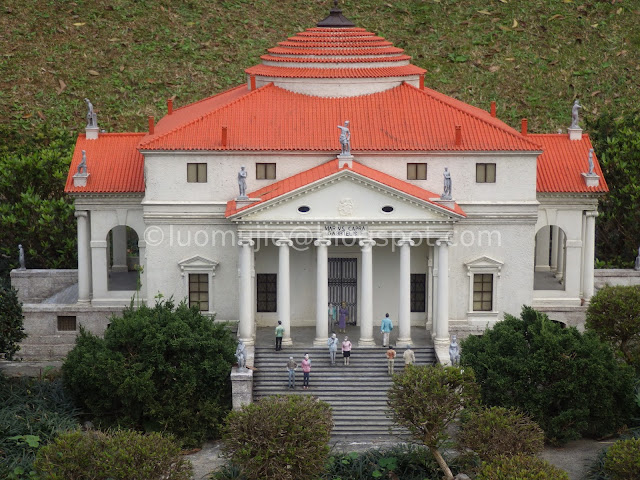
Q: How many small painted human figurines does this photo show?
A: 10